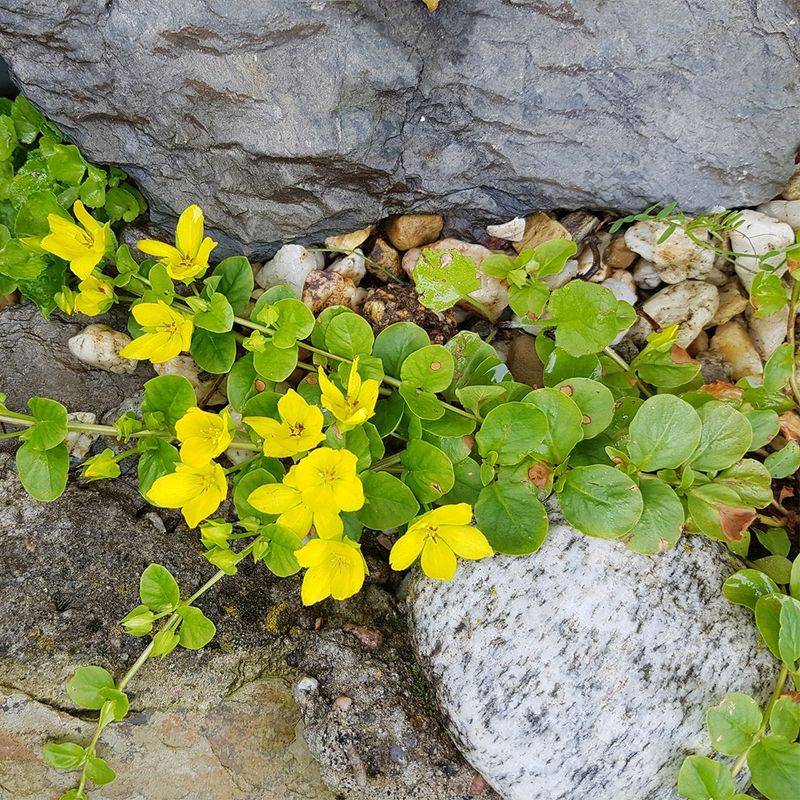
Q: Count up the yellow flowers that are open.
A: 12